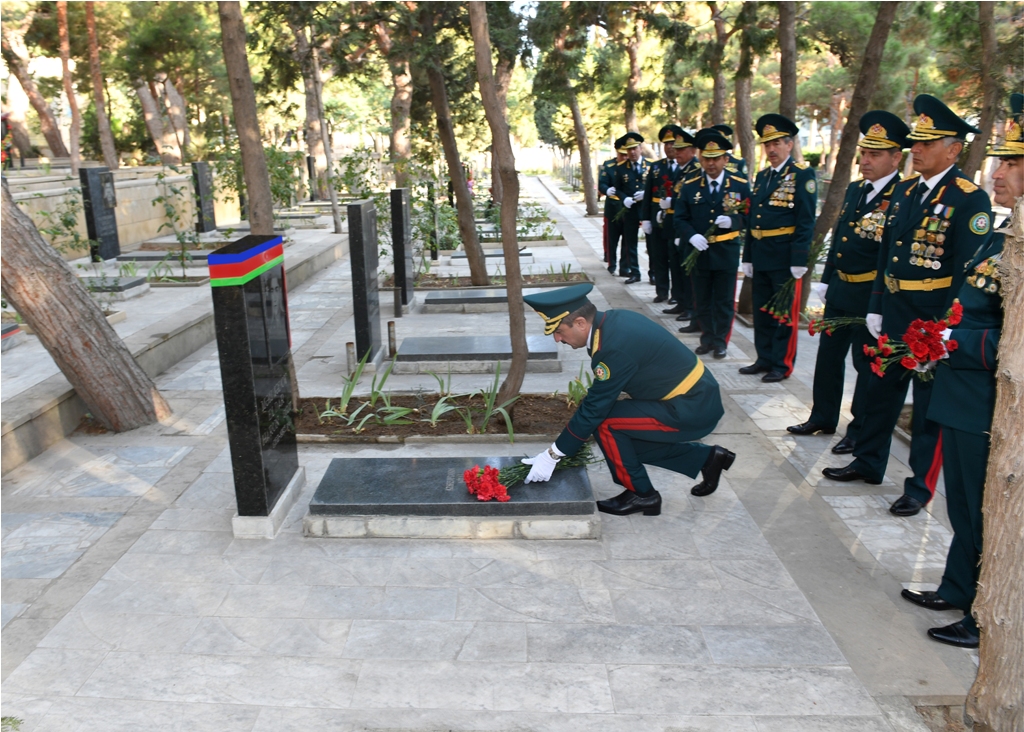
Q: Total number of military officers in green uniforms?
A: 12